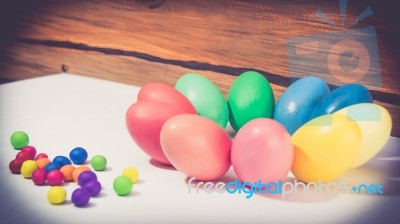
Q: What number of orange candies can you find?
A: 3